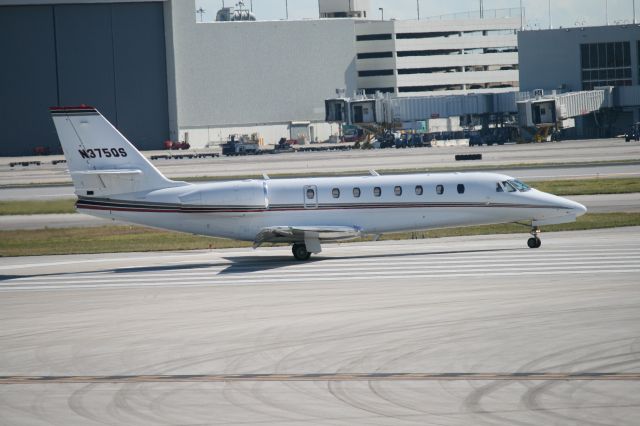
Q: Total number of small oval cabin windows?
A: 8